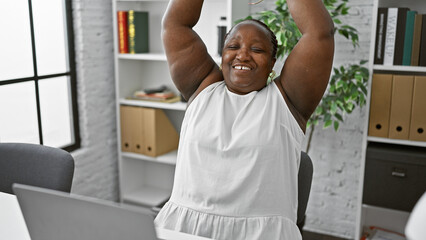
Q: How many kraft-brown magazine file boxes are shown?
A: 6